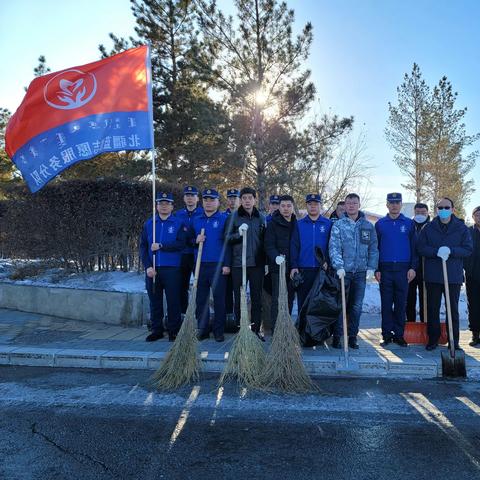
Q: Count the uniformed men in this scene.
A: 7